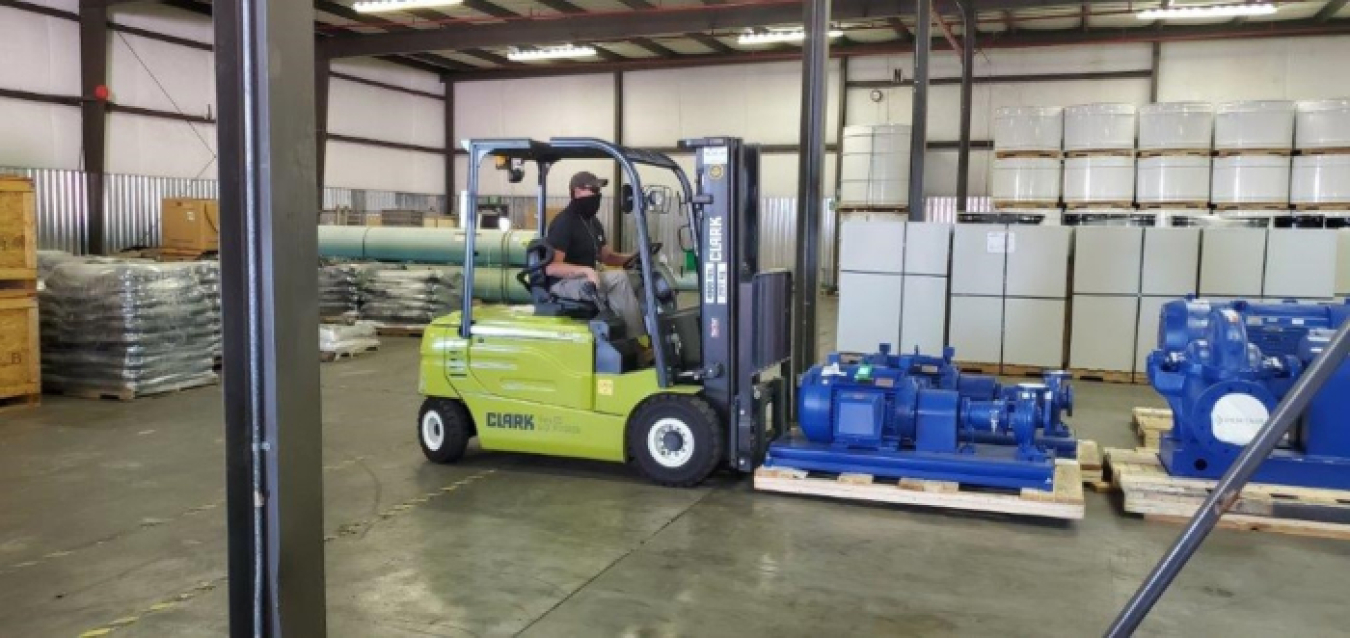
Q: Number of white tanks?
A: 11